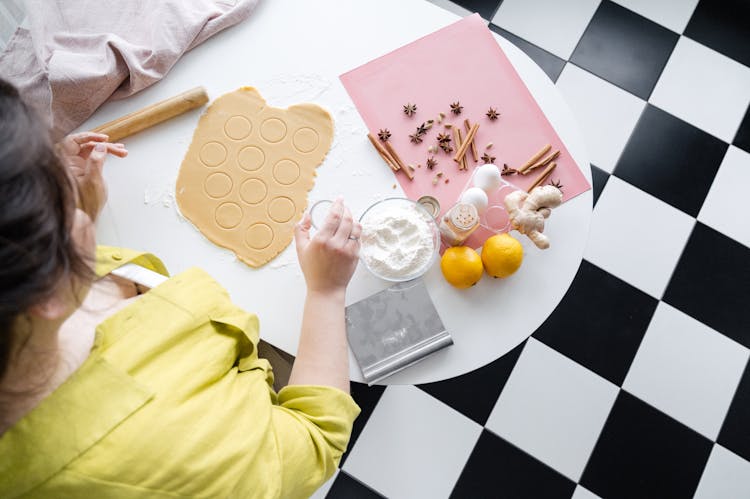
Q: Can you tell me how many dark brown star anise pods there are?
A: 12